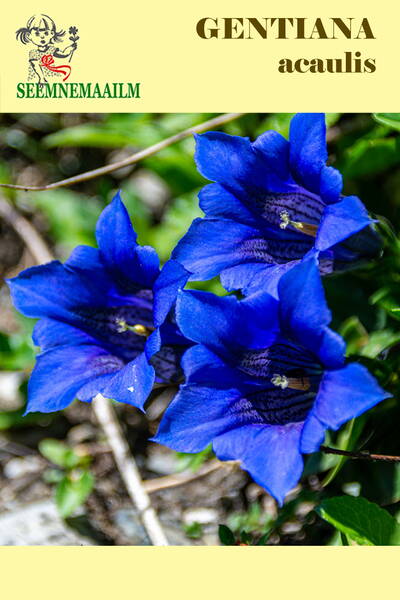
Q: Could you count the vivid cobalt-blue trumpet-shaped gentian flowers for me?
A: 3